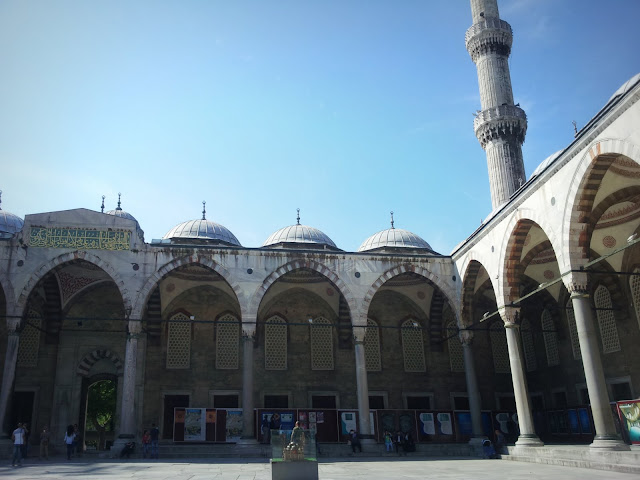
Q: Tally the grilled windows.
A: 14